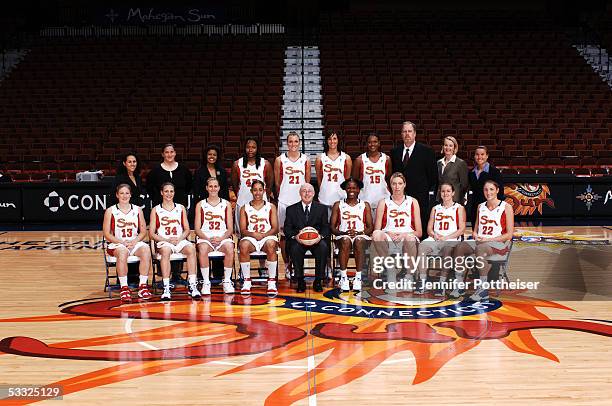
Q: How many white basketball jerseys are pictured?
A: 12